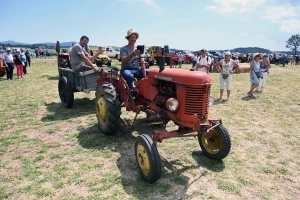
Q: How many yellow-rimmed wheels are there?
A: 3